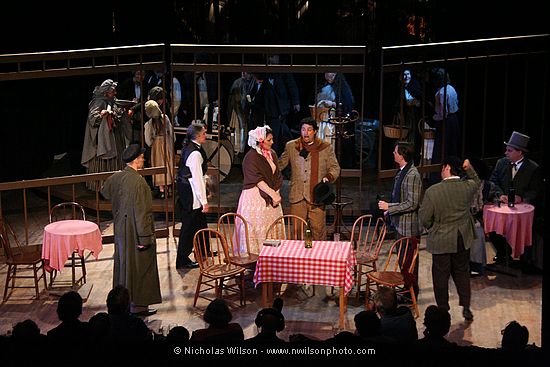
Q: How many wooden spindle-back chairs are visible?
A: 7